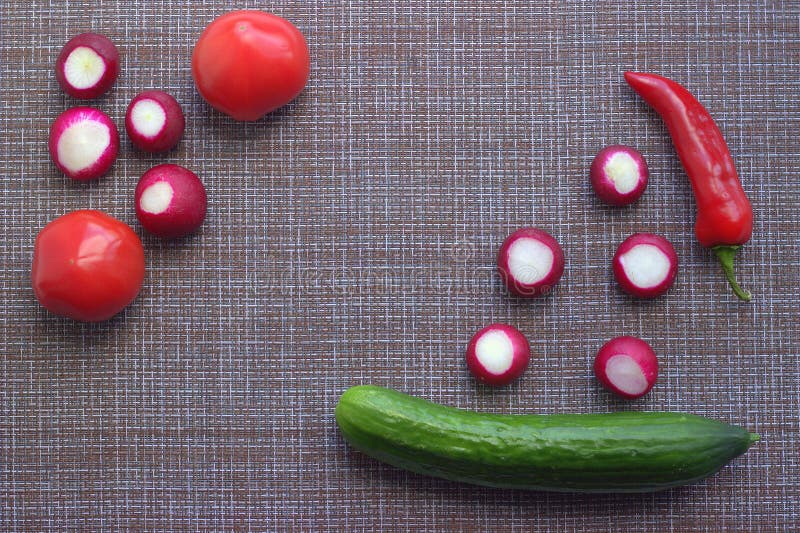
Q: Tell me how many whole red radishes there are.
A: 9